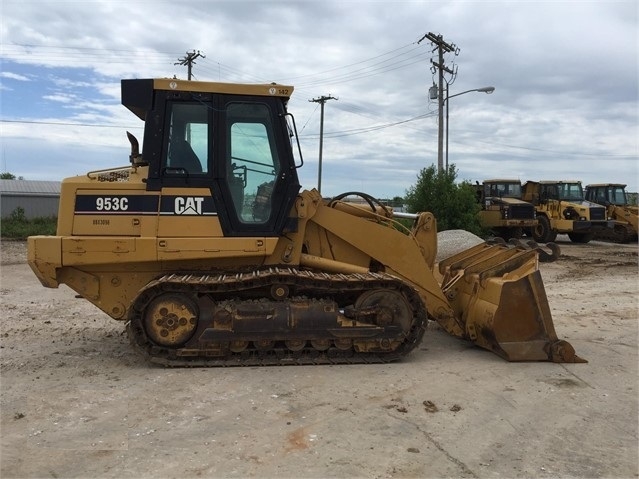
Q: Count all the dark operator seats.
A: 1